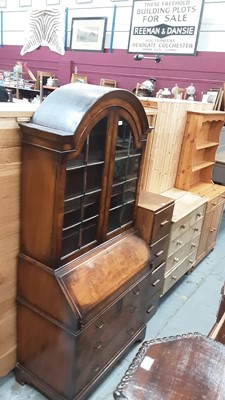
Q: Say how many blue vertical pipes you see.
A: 3